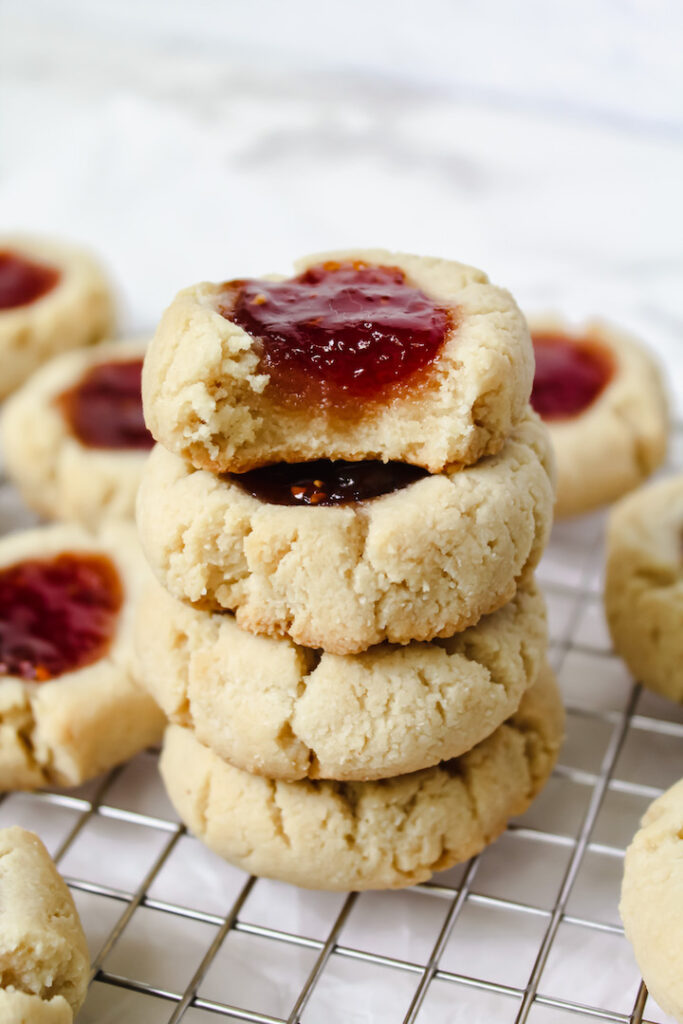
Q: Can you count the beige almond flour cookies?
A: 11